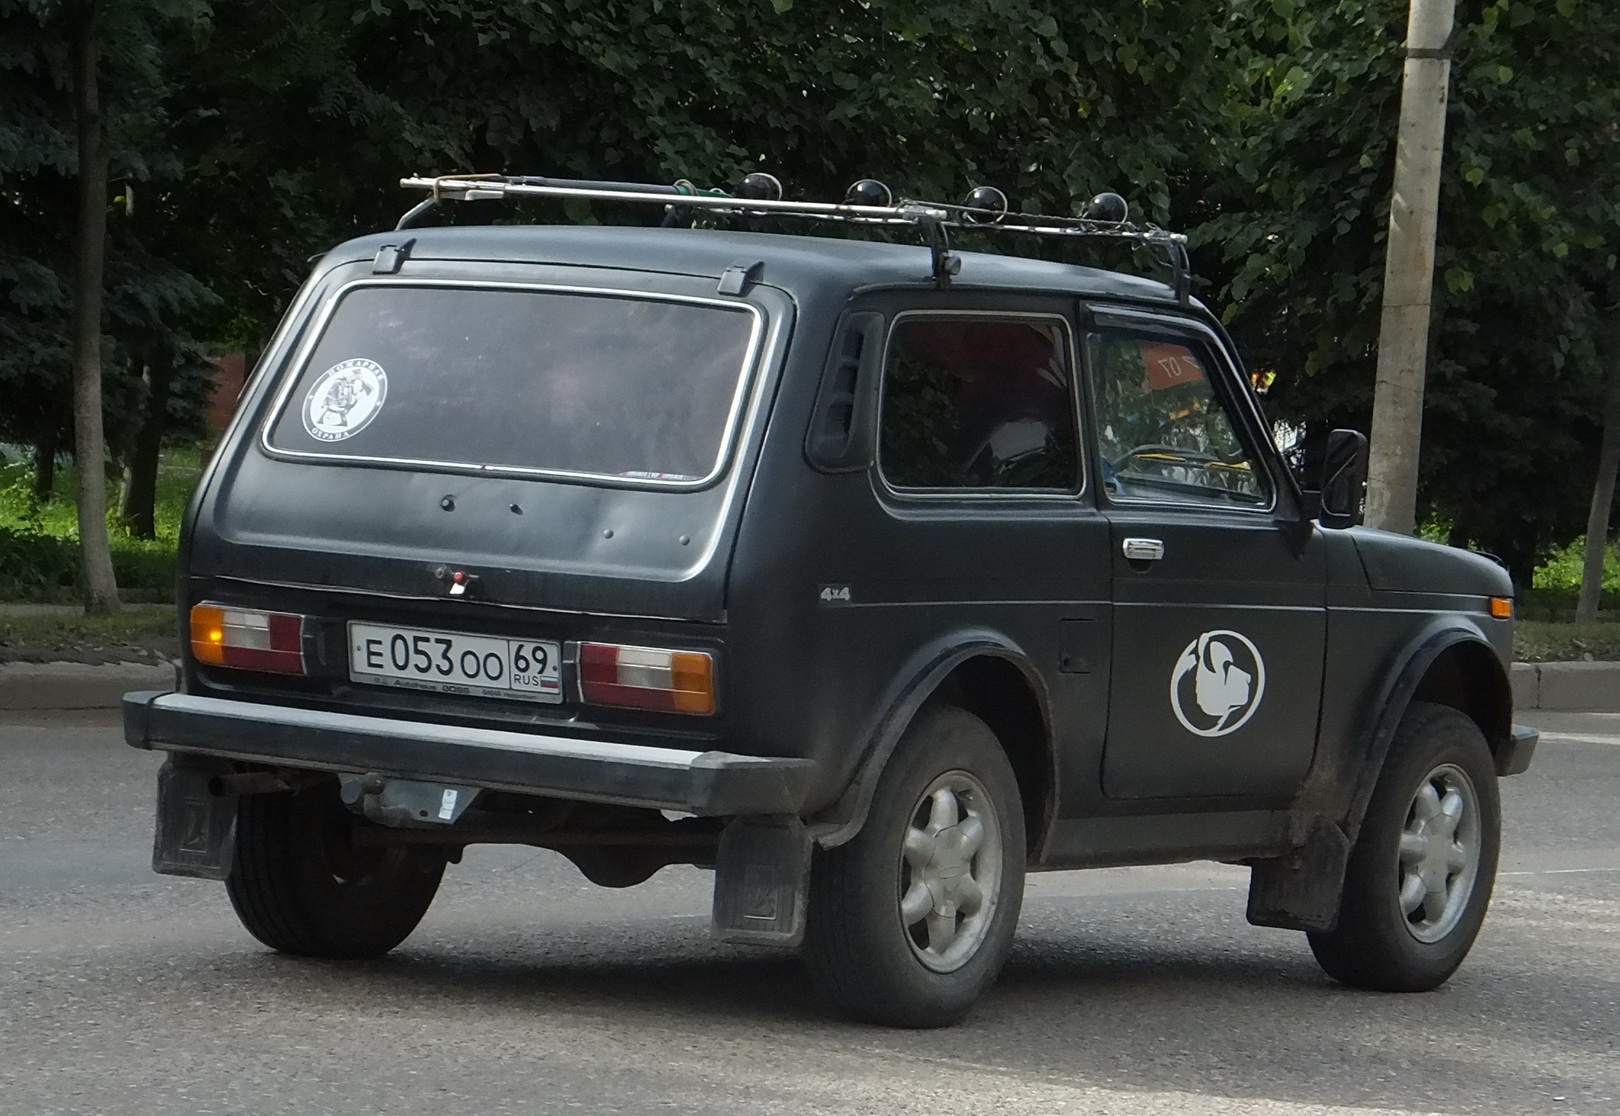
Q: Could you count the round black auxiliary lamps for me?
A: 4